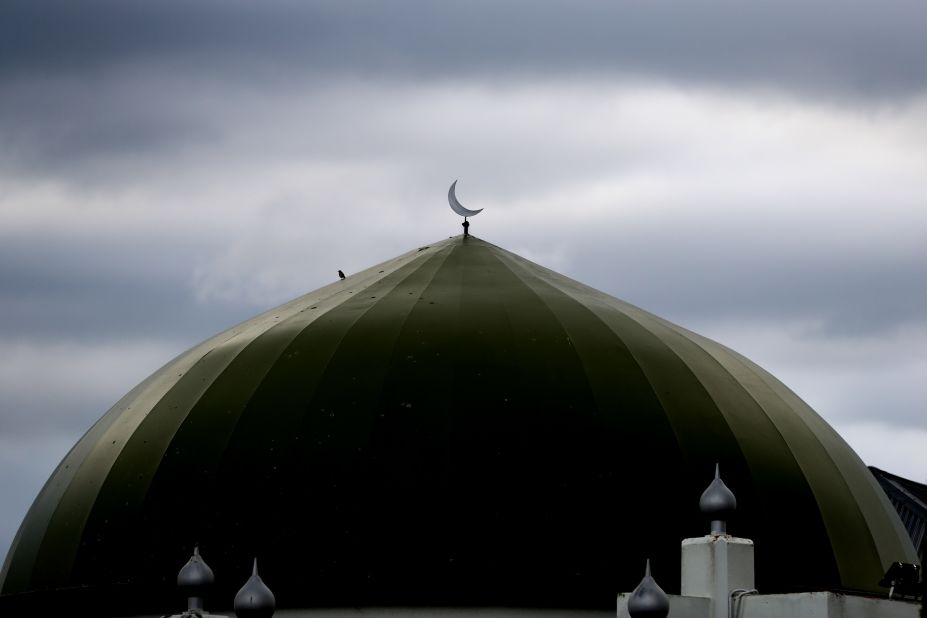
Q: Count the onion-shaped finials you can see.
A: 4